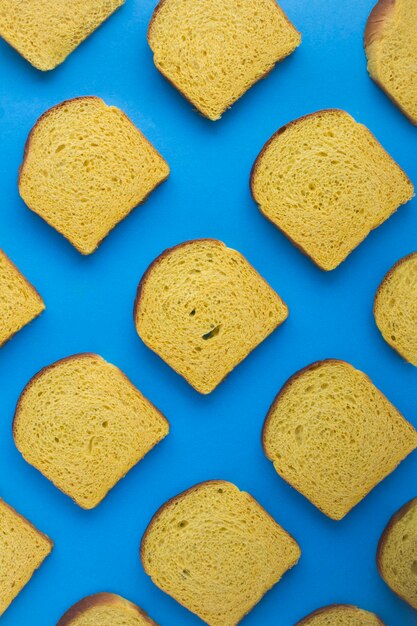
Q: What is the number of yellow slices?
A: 15